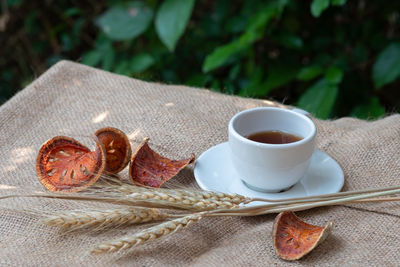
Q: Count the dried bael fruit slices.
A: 4